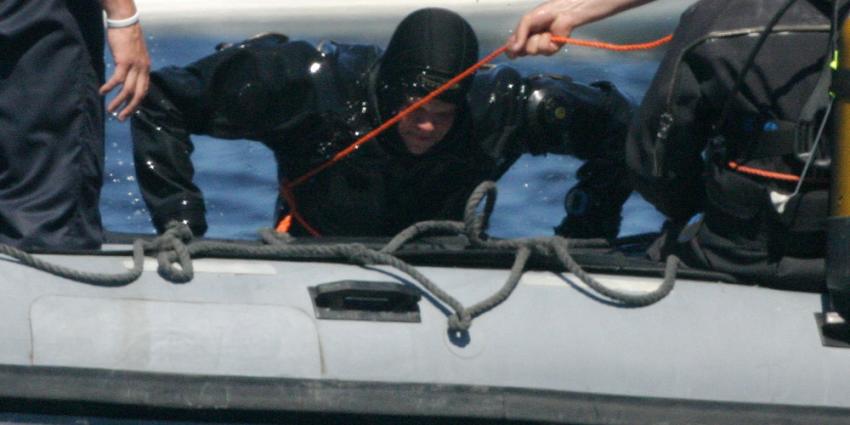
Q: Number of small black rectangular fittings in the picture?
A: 2